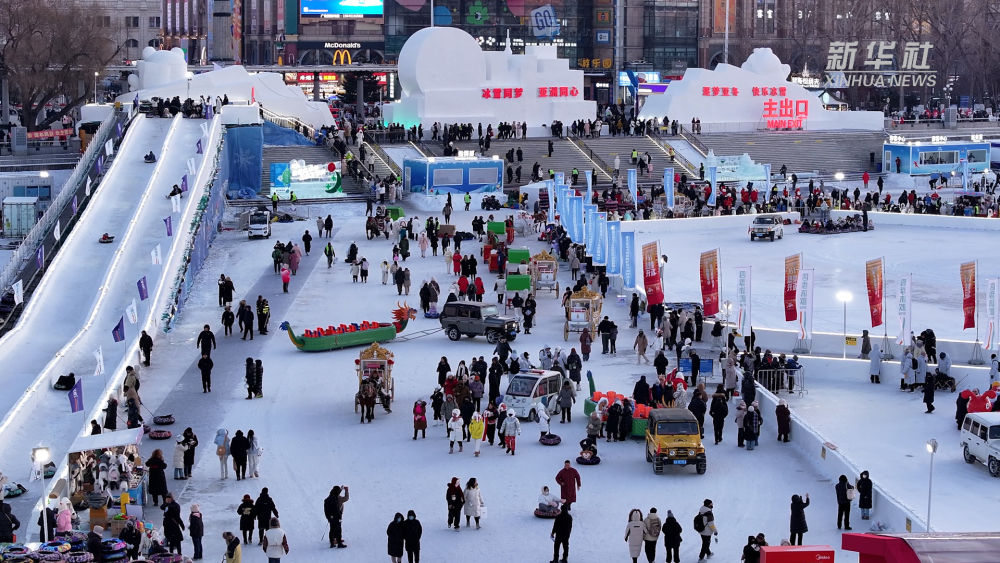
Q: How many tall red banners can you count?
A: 5